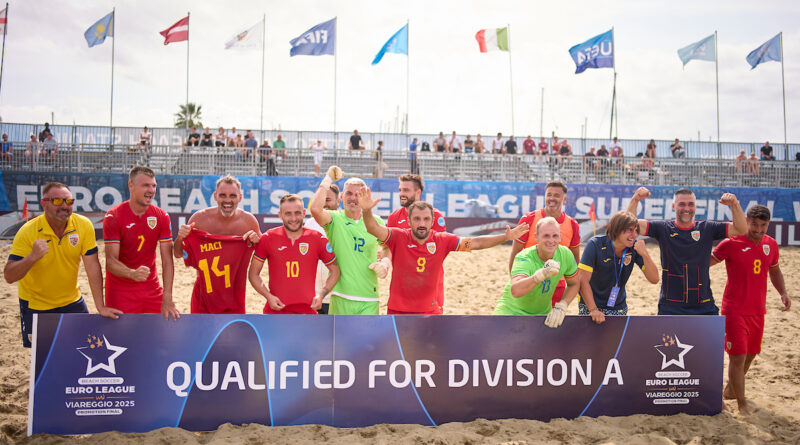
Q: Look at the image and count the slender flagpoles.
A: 10